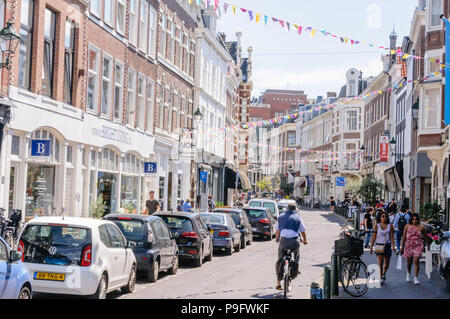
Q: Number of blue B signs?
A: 2